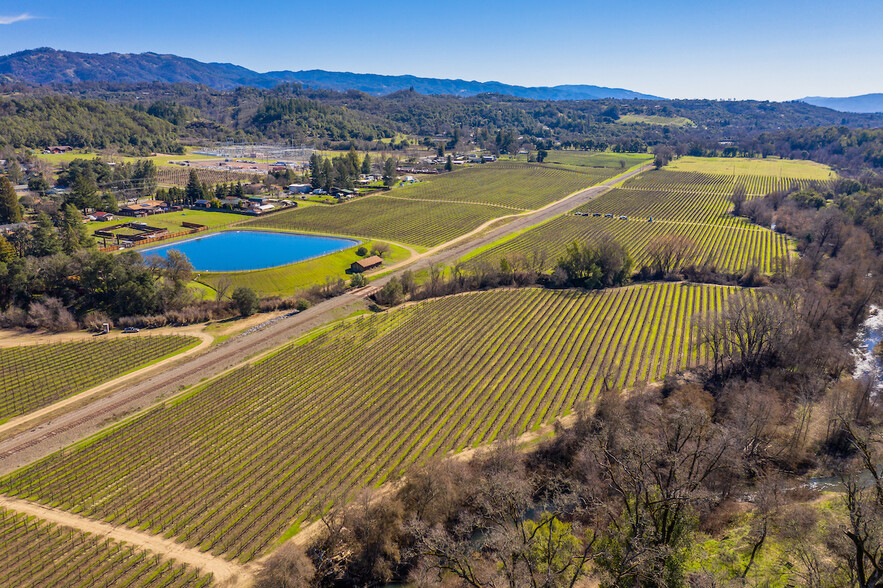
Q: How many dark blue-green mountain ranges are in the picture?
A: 2